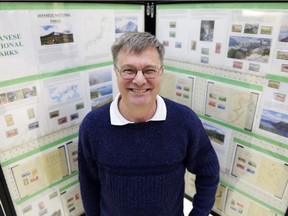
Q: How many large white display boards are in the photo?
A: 2